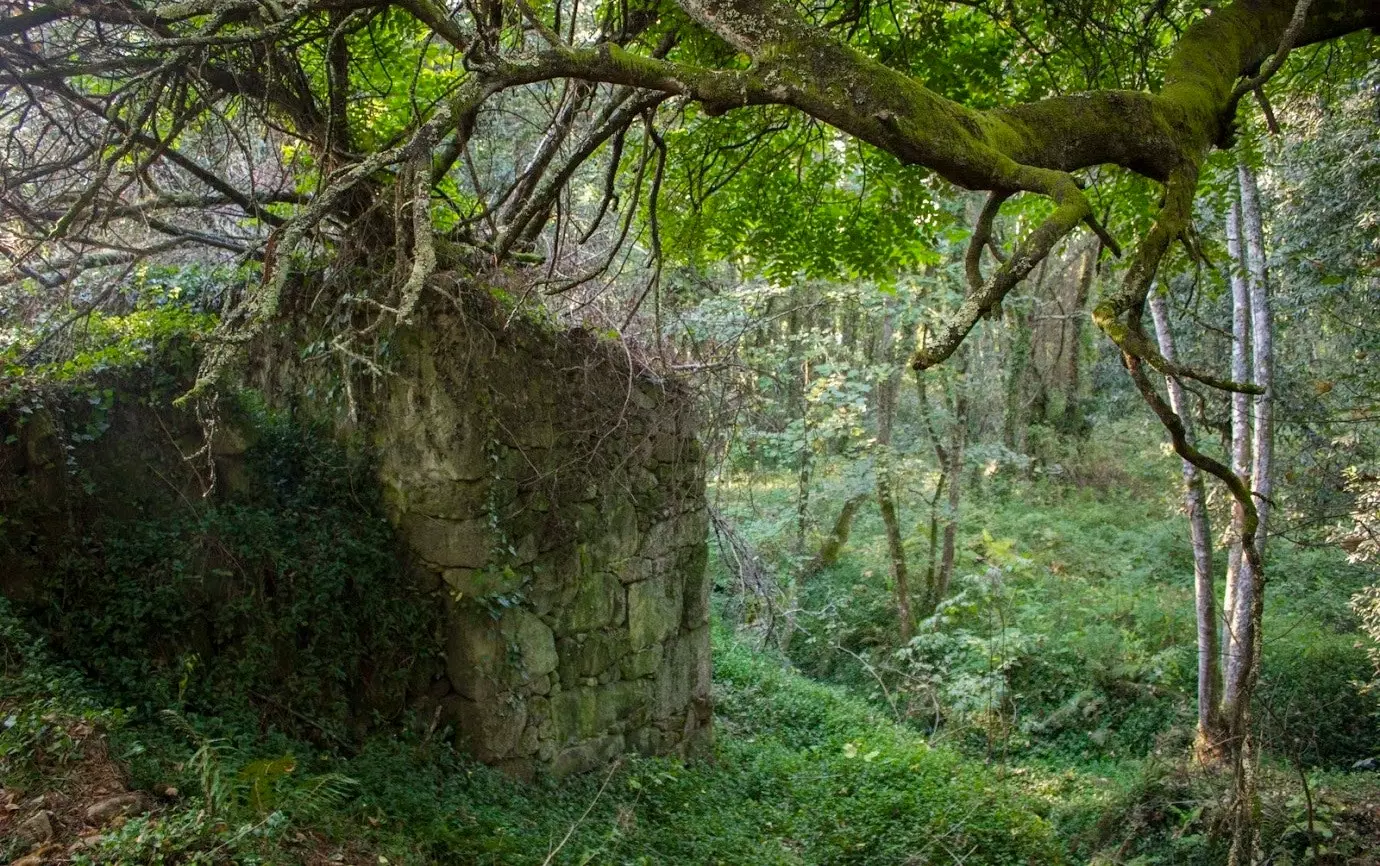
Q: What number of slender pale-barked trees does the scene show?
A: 3